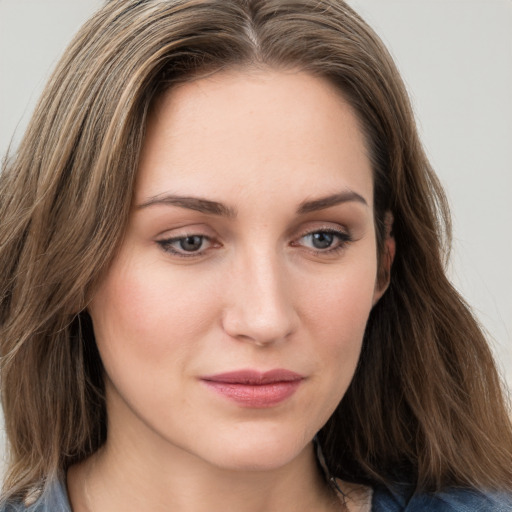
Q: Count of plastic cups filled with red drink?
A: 0